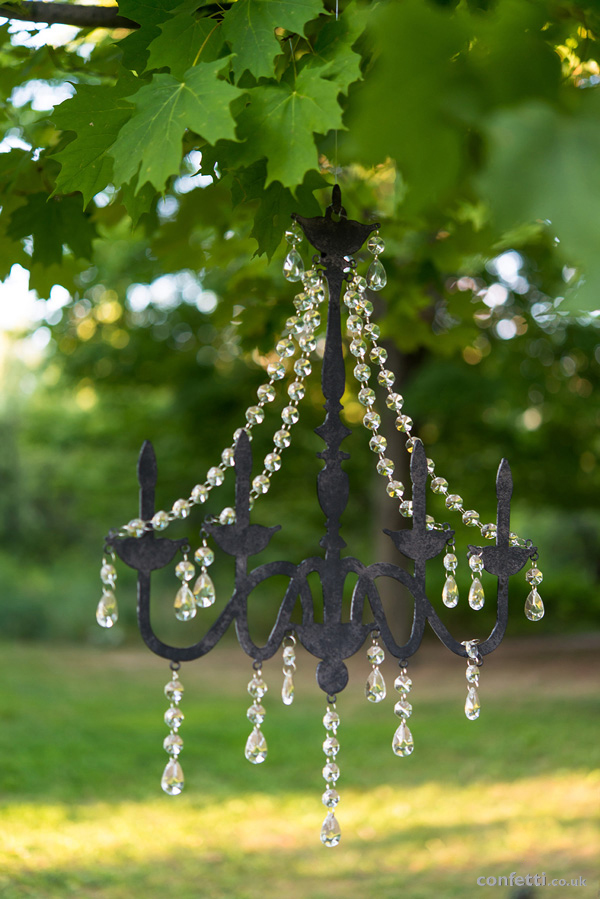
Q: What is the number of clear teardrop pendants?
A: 15